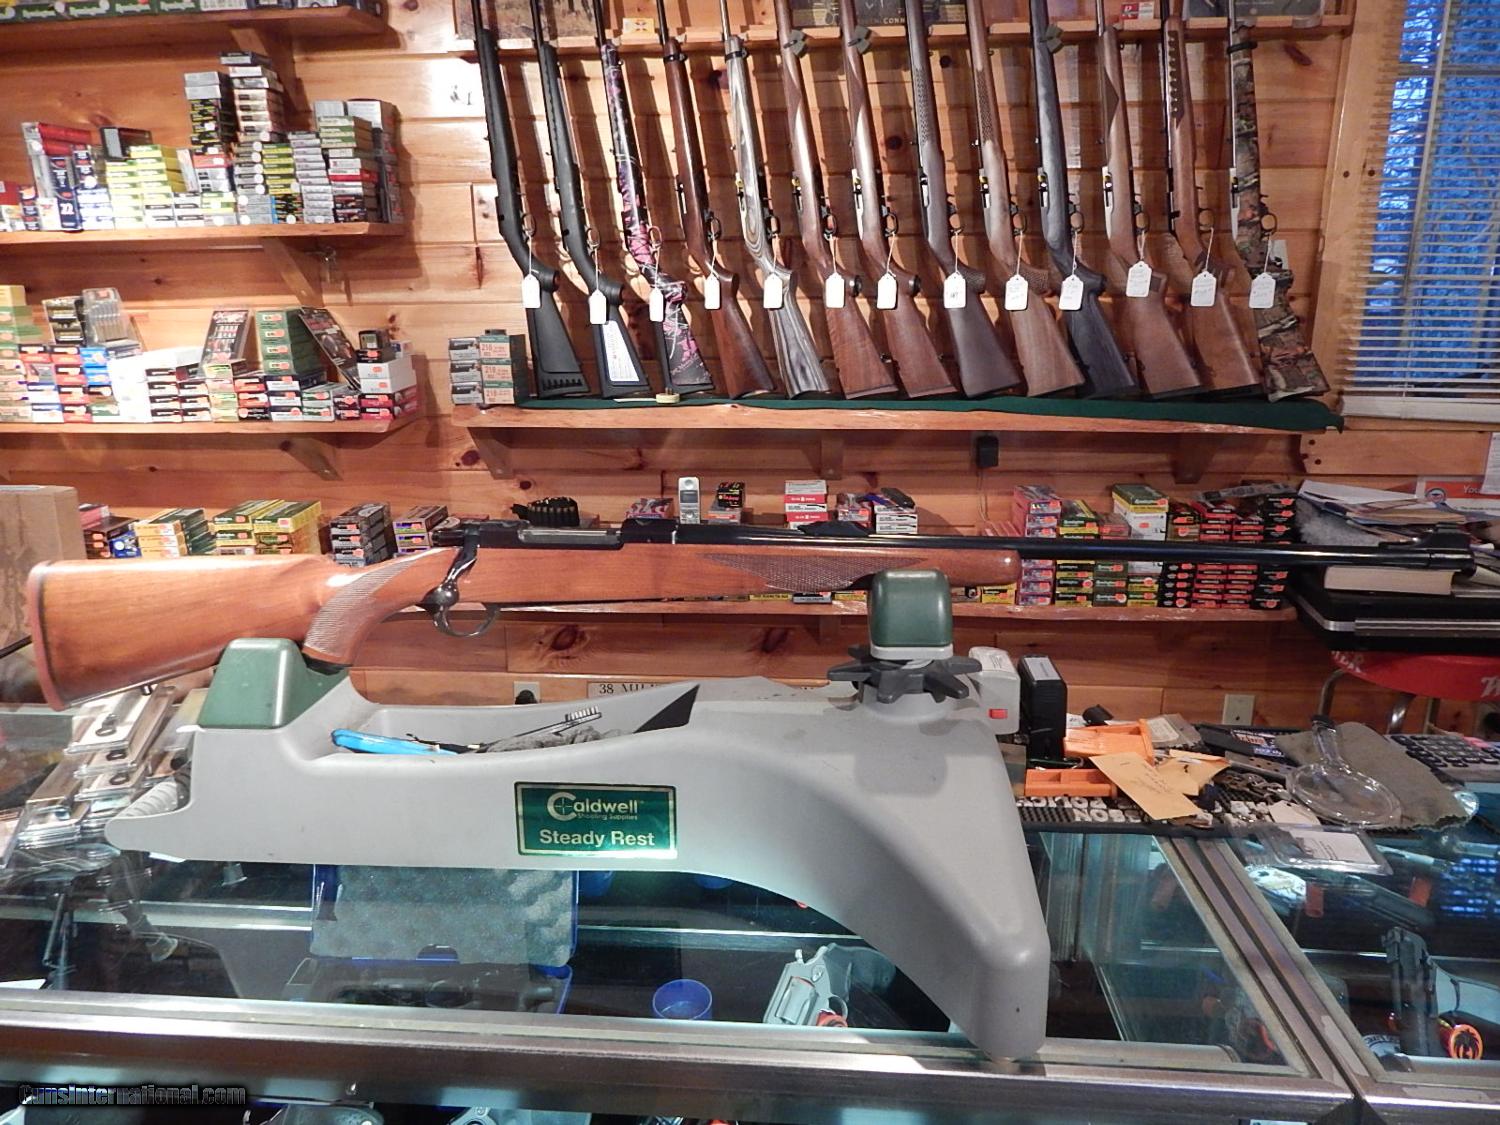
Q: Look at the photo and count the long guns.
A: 14